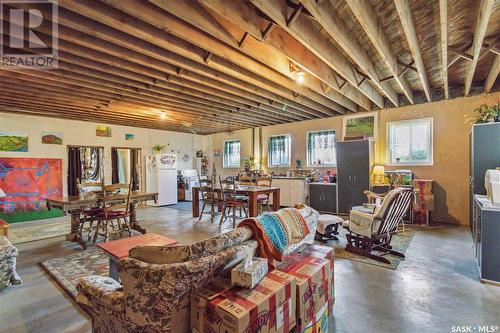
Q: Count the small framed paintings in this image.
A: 4